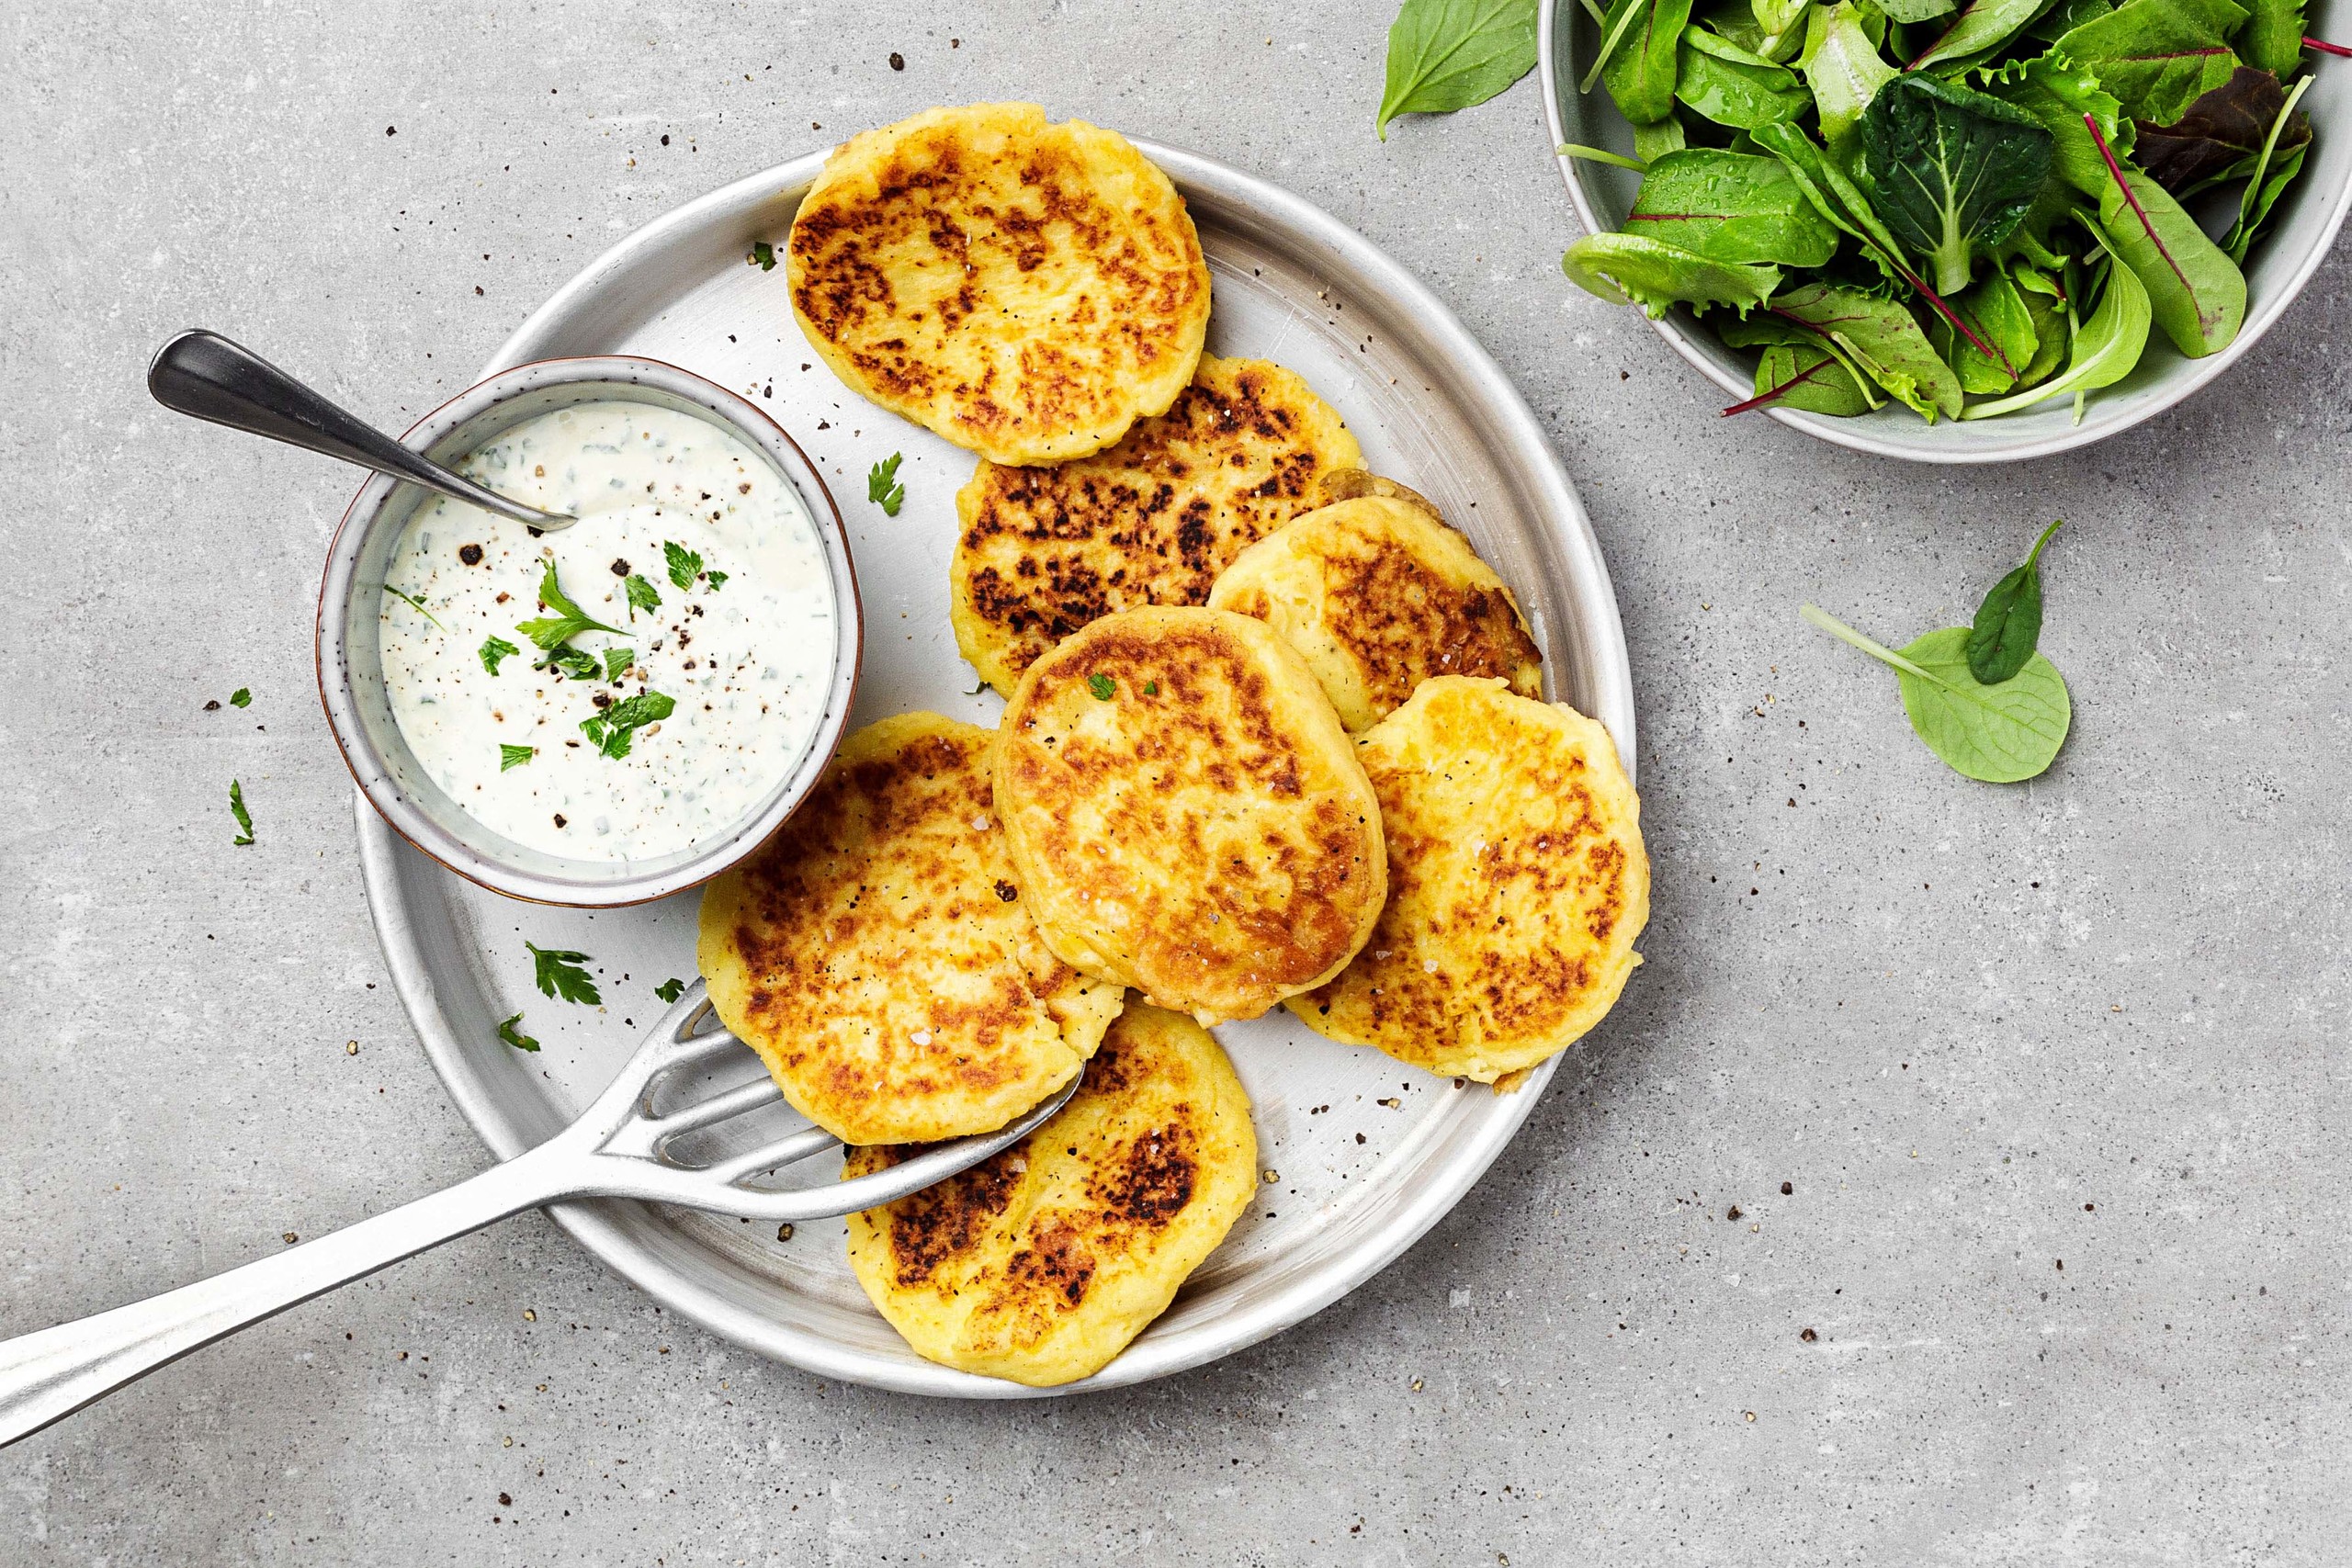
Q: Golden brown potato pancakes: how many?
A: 7